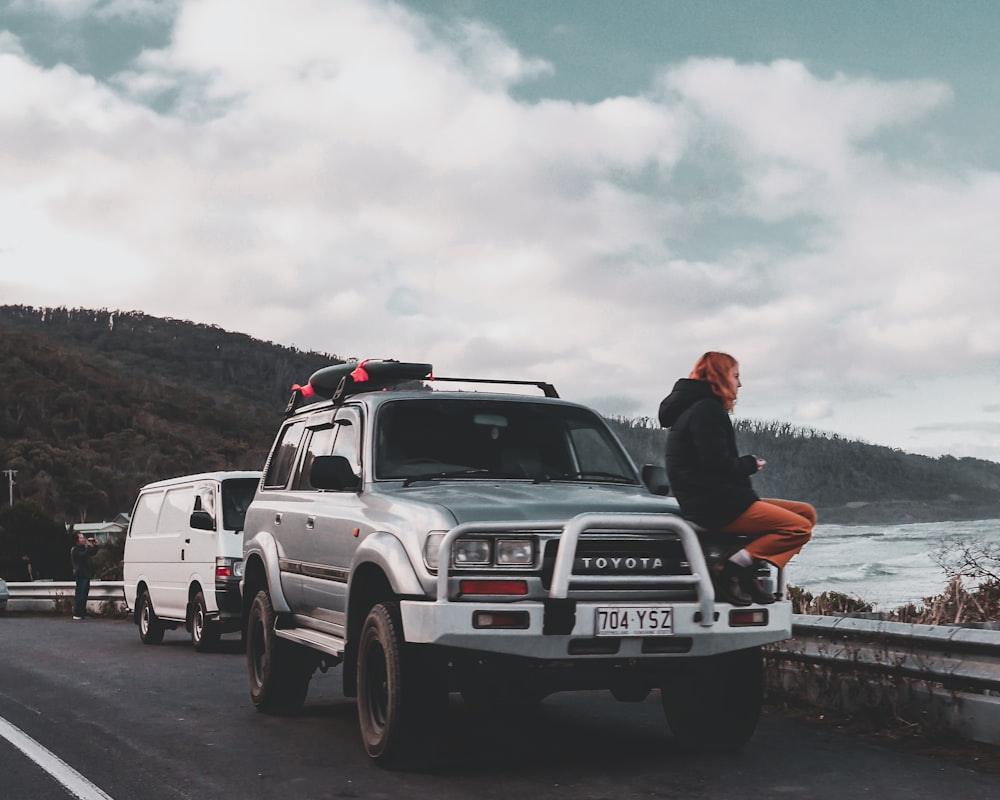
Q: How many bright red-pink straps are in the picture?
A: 2